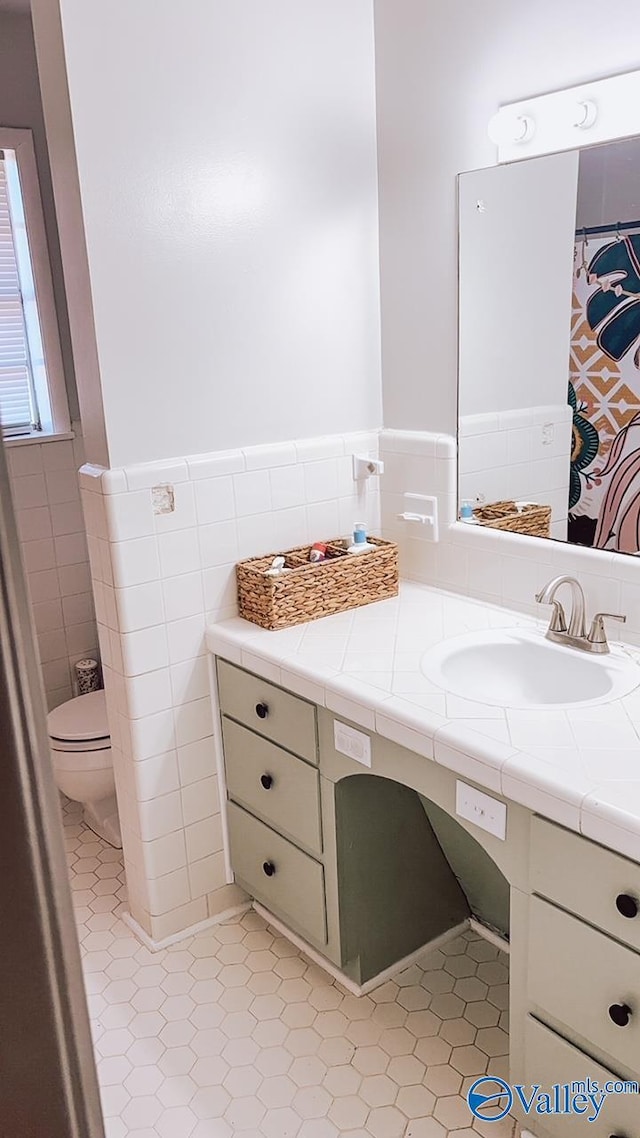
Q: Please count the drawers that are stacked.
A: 6